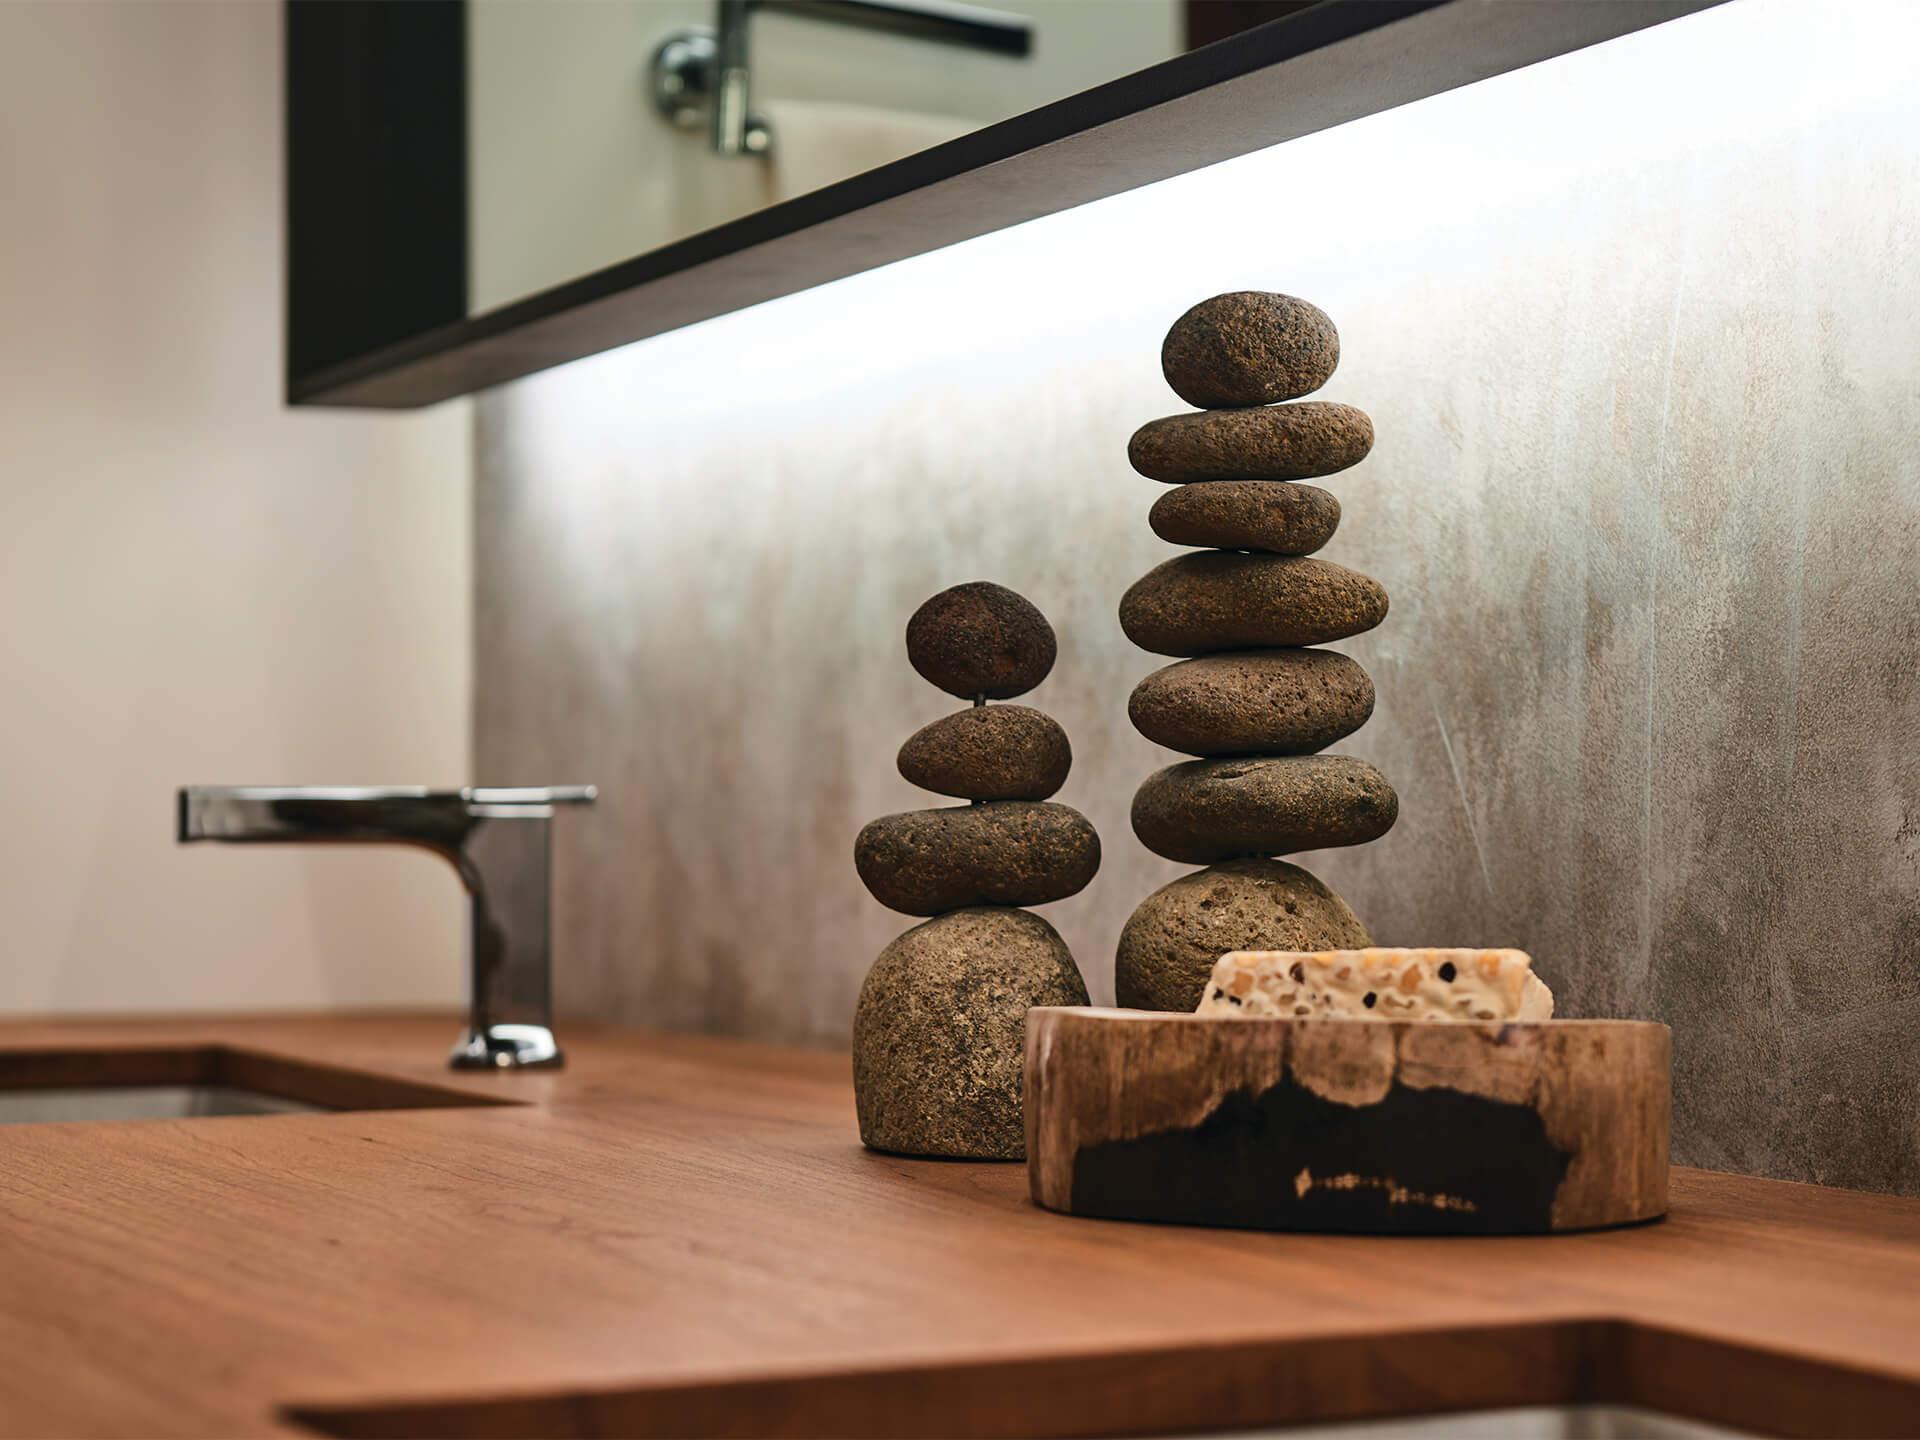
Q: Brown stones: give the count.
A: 11